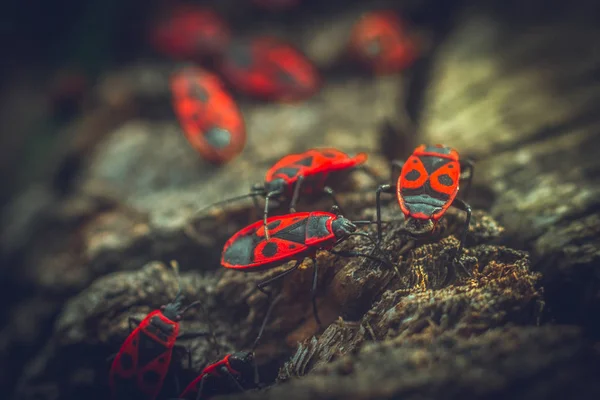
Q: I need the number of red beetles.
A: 9